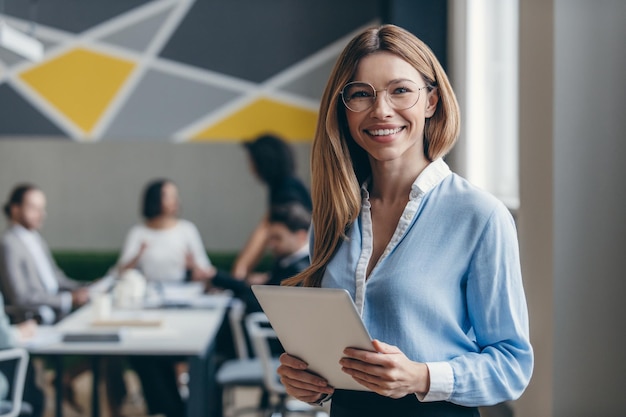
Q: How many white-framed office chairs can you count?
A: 3